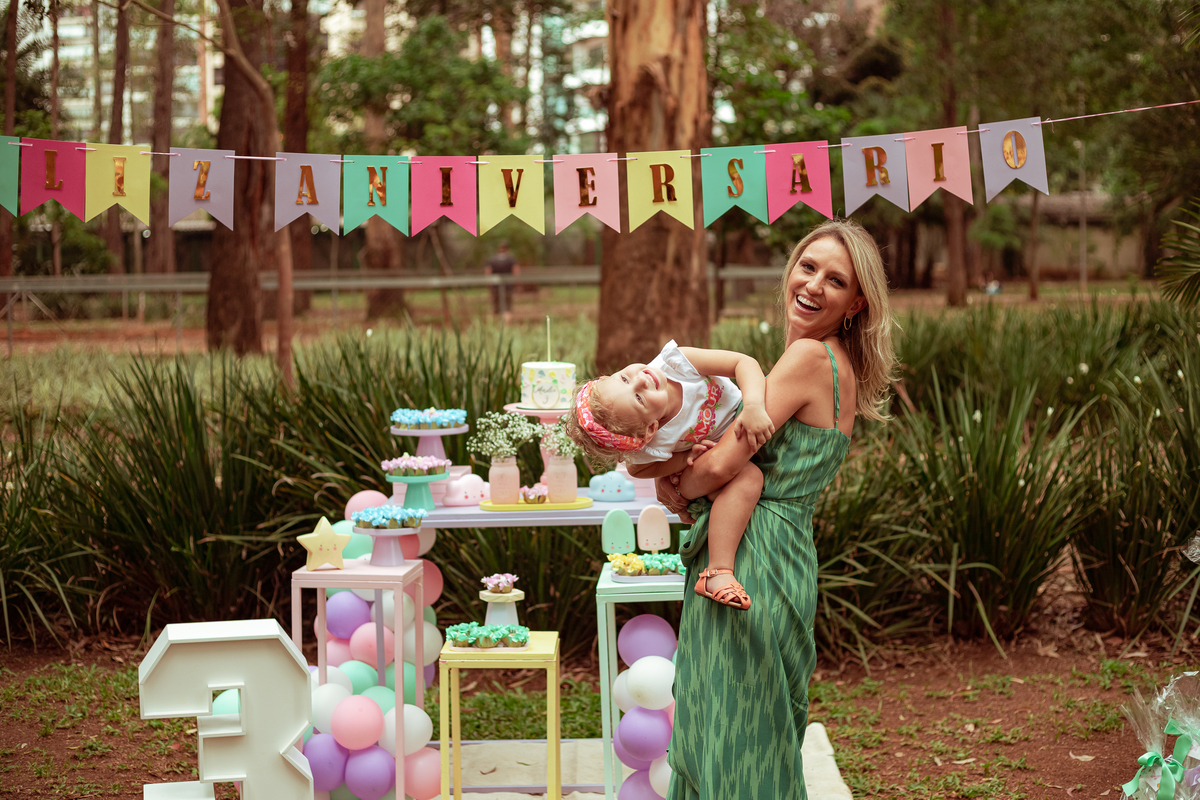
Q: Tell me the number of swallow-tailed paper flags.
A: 15